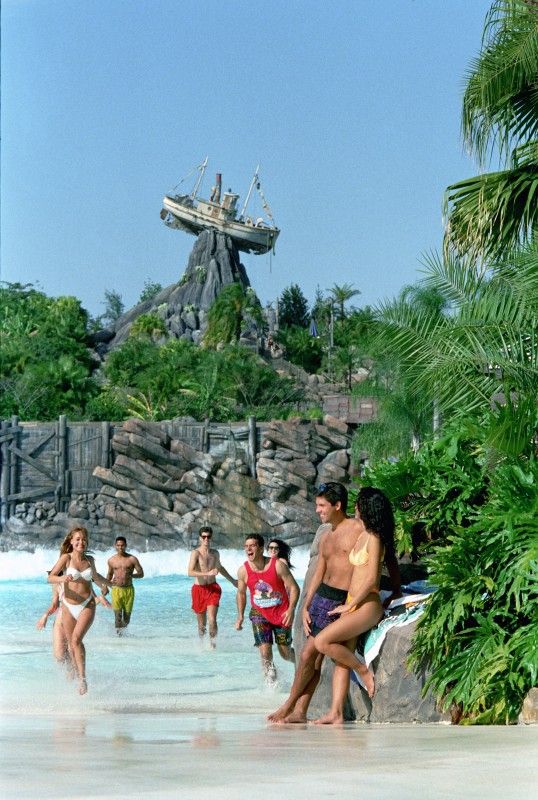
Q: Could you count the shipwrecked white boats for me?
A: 1